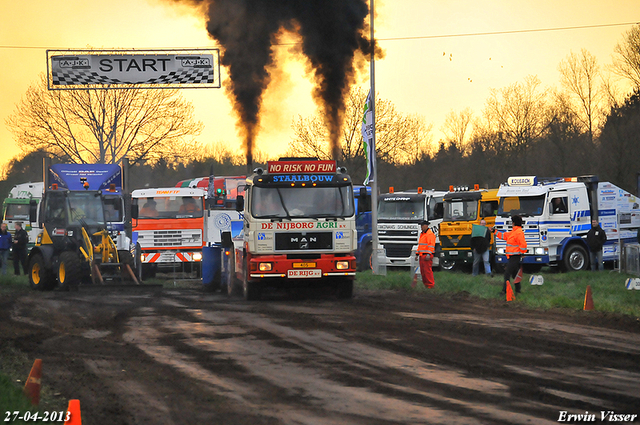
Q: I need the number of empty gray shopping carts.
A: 0